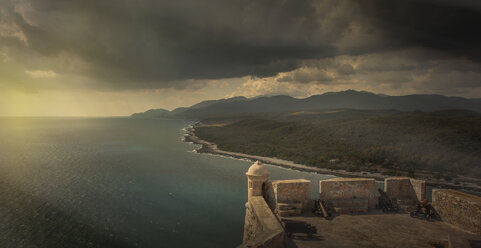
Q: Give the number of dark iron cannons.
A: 4